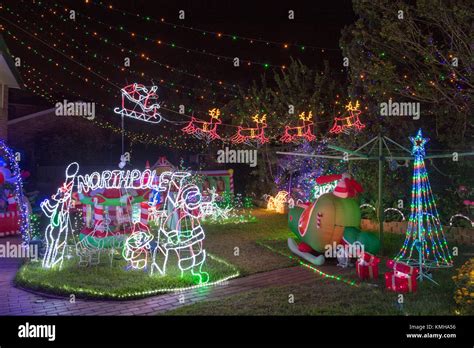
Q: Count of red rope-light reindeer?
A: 4